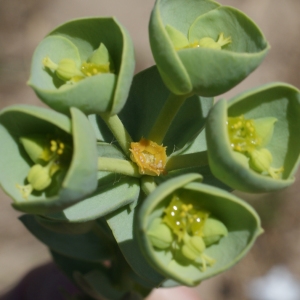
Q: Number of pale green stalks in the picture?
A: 5